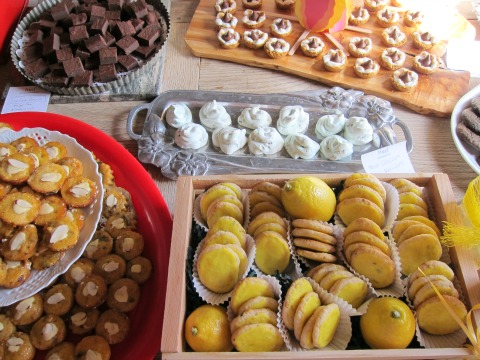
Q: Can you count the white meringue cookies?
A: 11